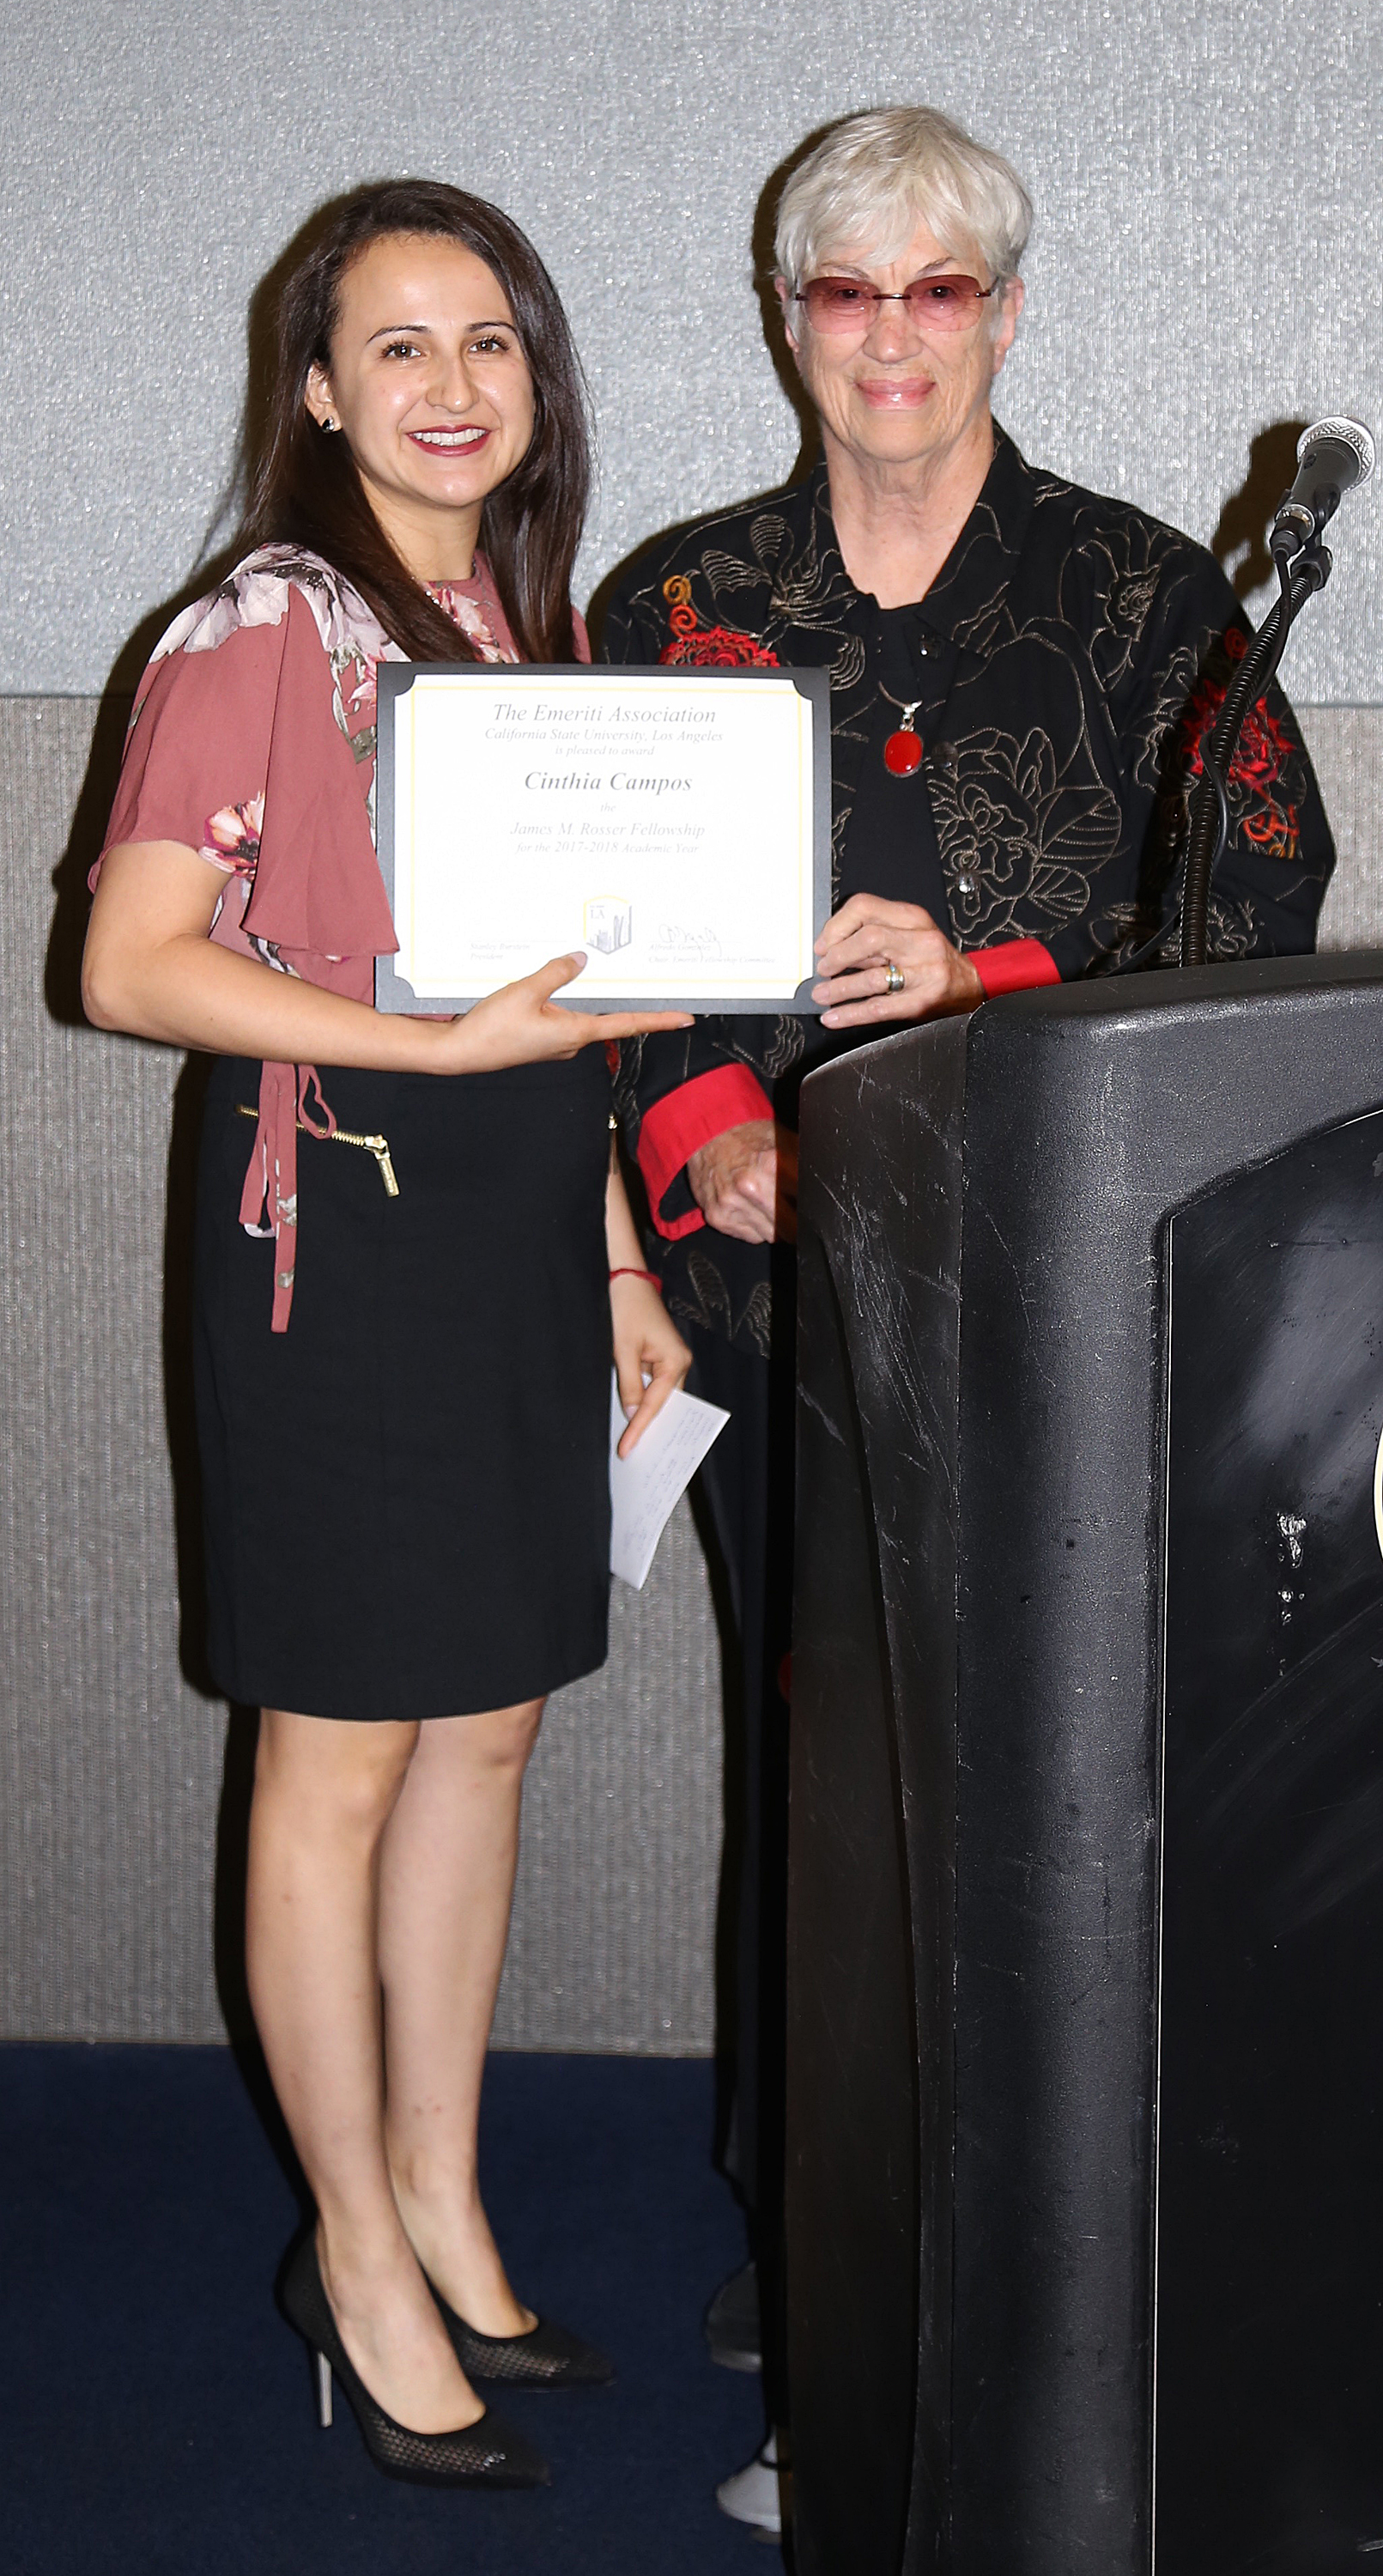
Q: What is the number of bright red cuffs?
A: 2